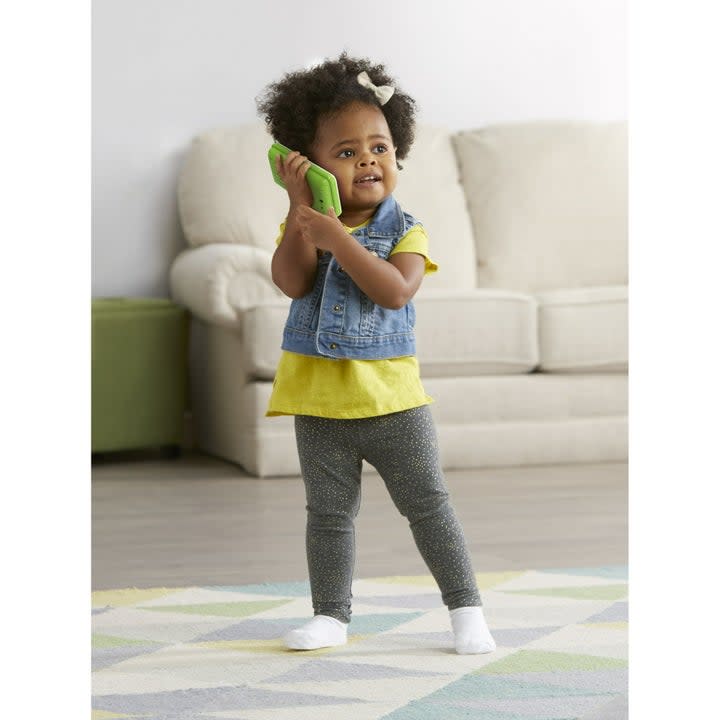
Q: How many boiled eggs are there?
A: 0